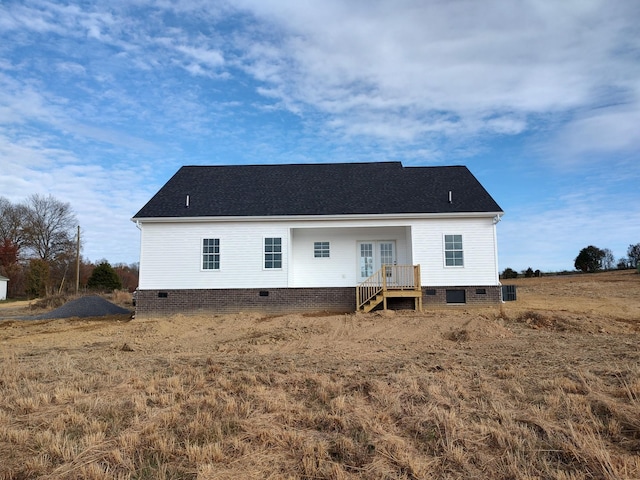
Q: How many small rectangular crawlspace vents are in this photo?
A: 4